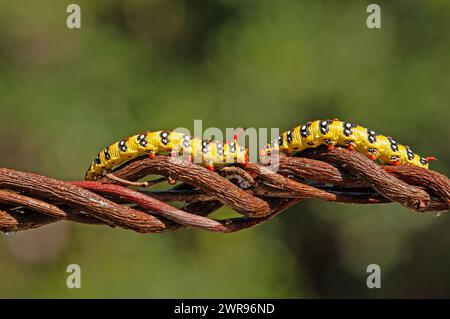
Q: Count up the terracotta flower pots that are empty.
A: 0